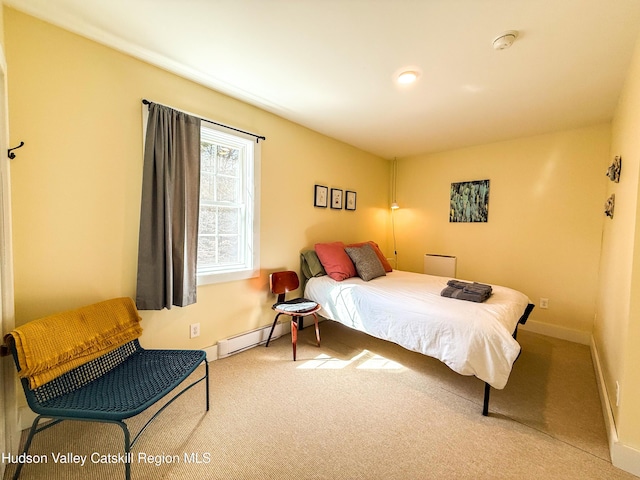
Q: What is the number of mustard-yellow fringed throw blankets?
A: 1